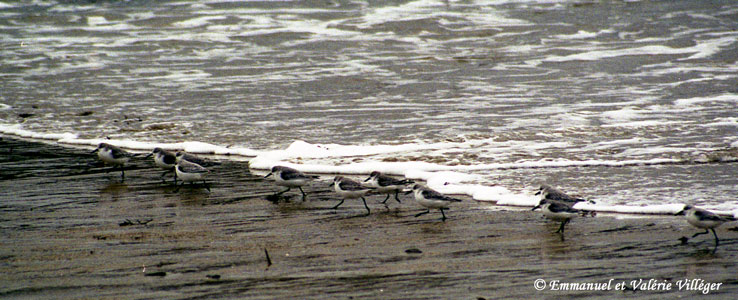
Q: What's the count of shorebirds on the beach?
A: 11